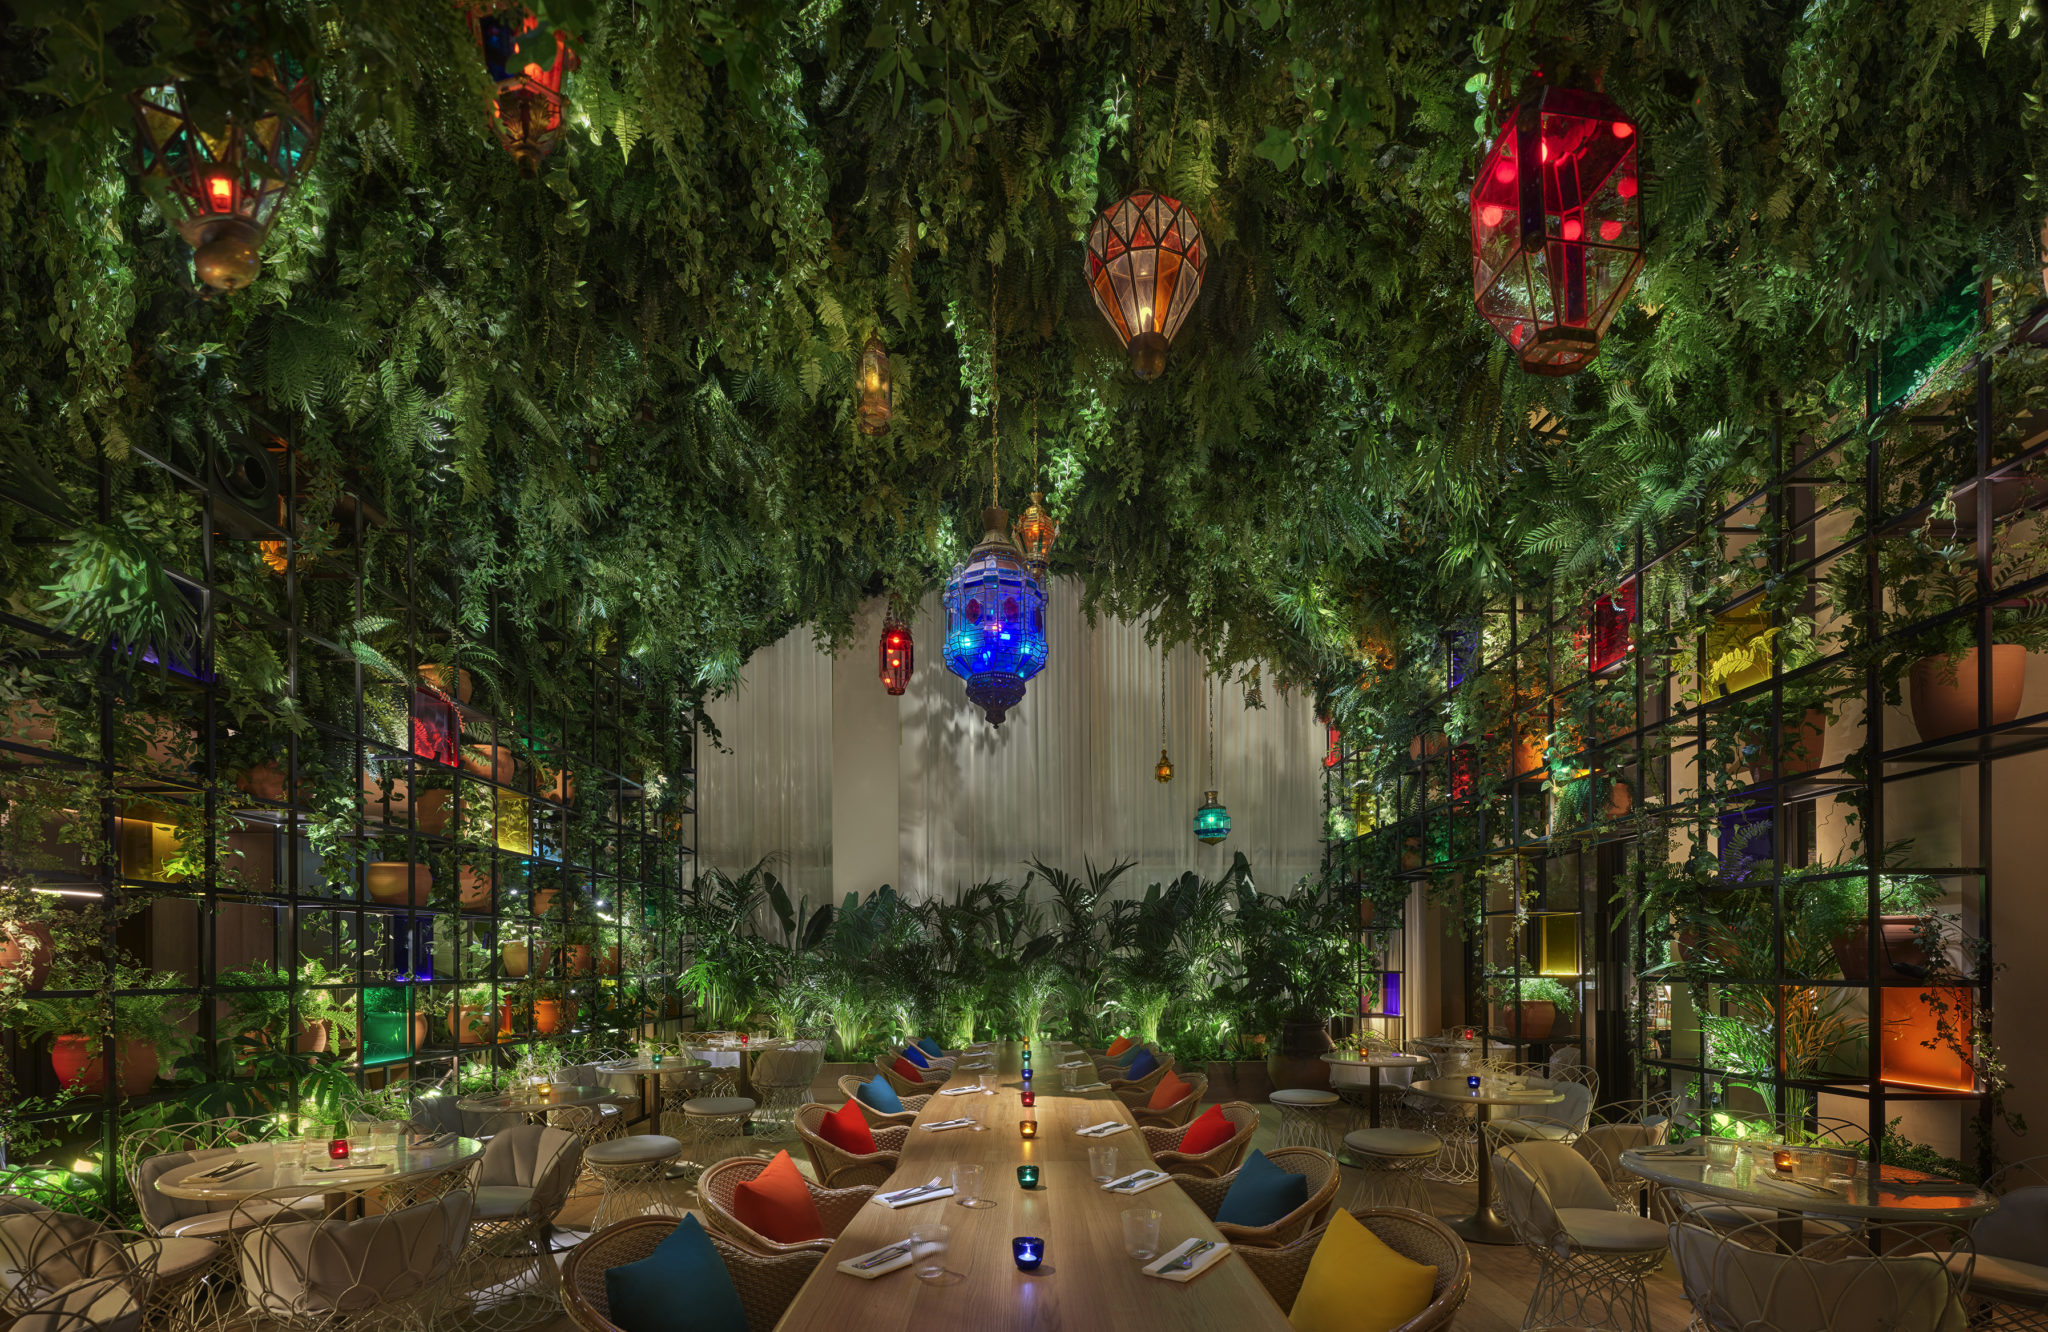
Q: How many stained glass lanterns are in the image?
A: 10